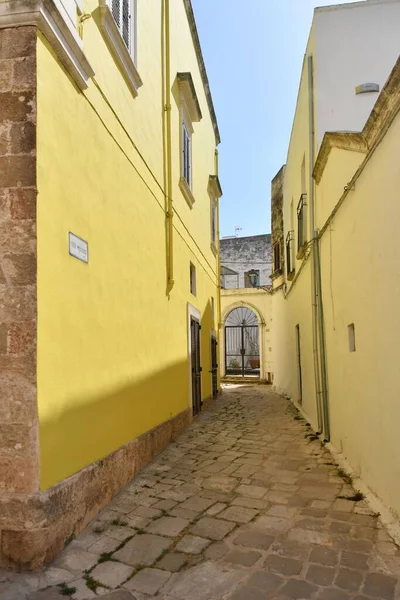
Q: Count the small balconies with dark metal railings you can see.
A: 2